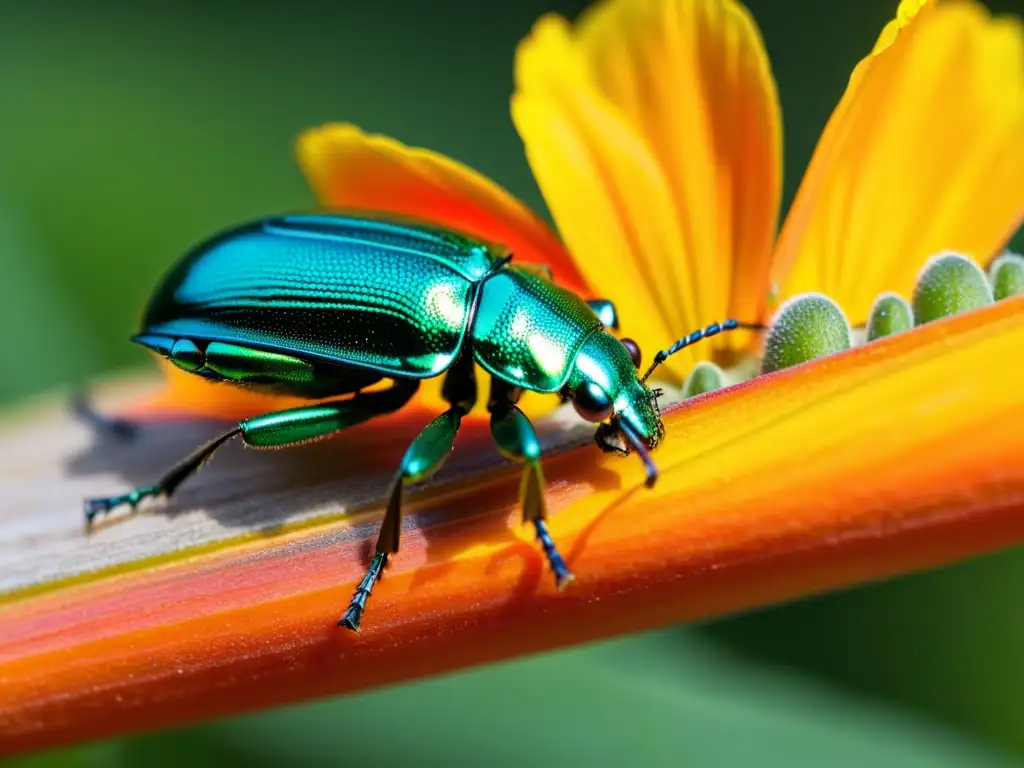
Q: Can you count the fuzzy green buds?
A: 5